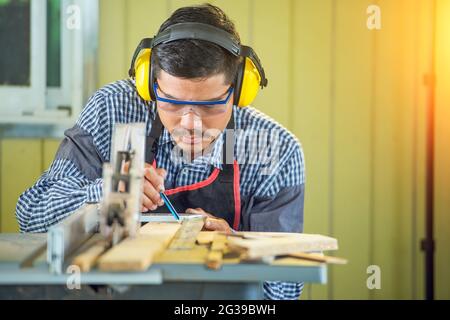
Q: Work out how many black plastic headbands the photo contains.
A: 1